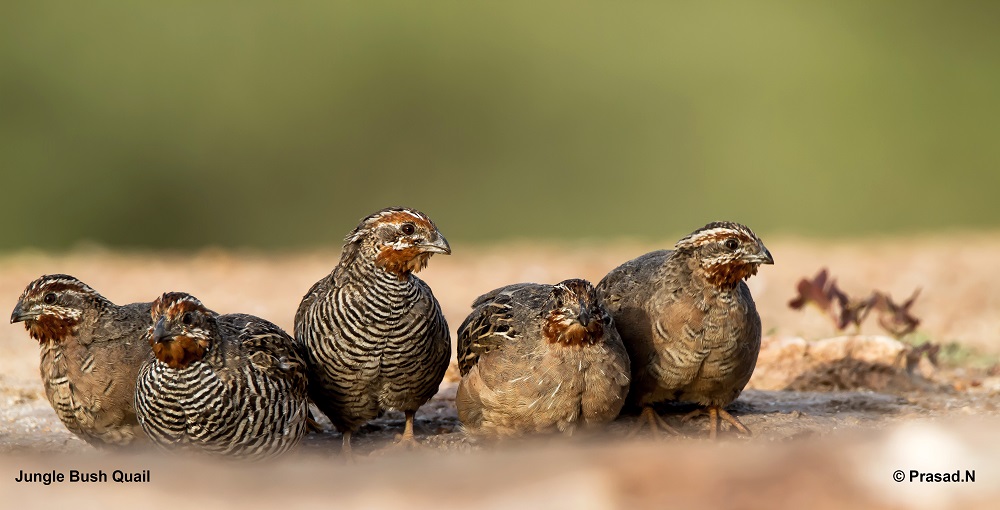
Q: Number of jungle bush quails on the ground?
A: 5